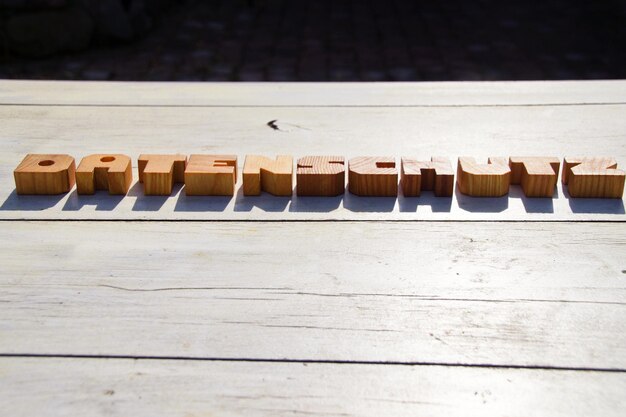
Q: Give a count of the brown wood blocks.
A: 11